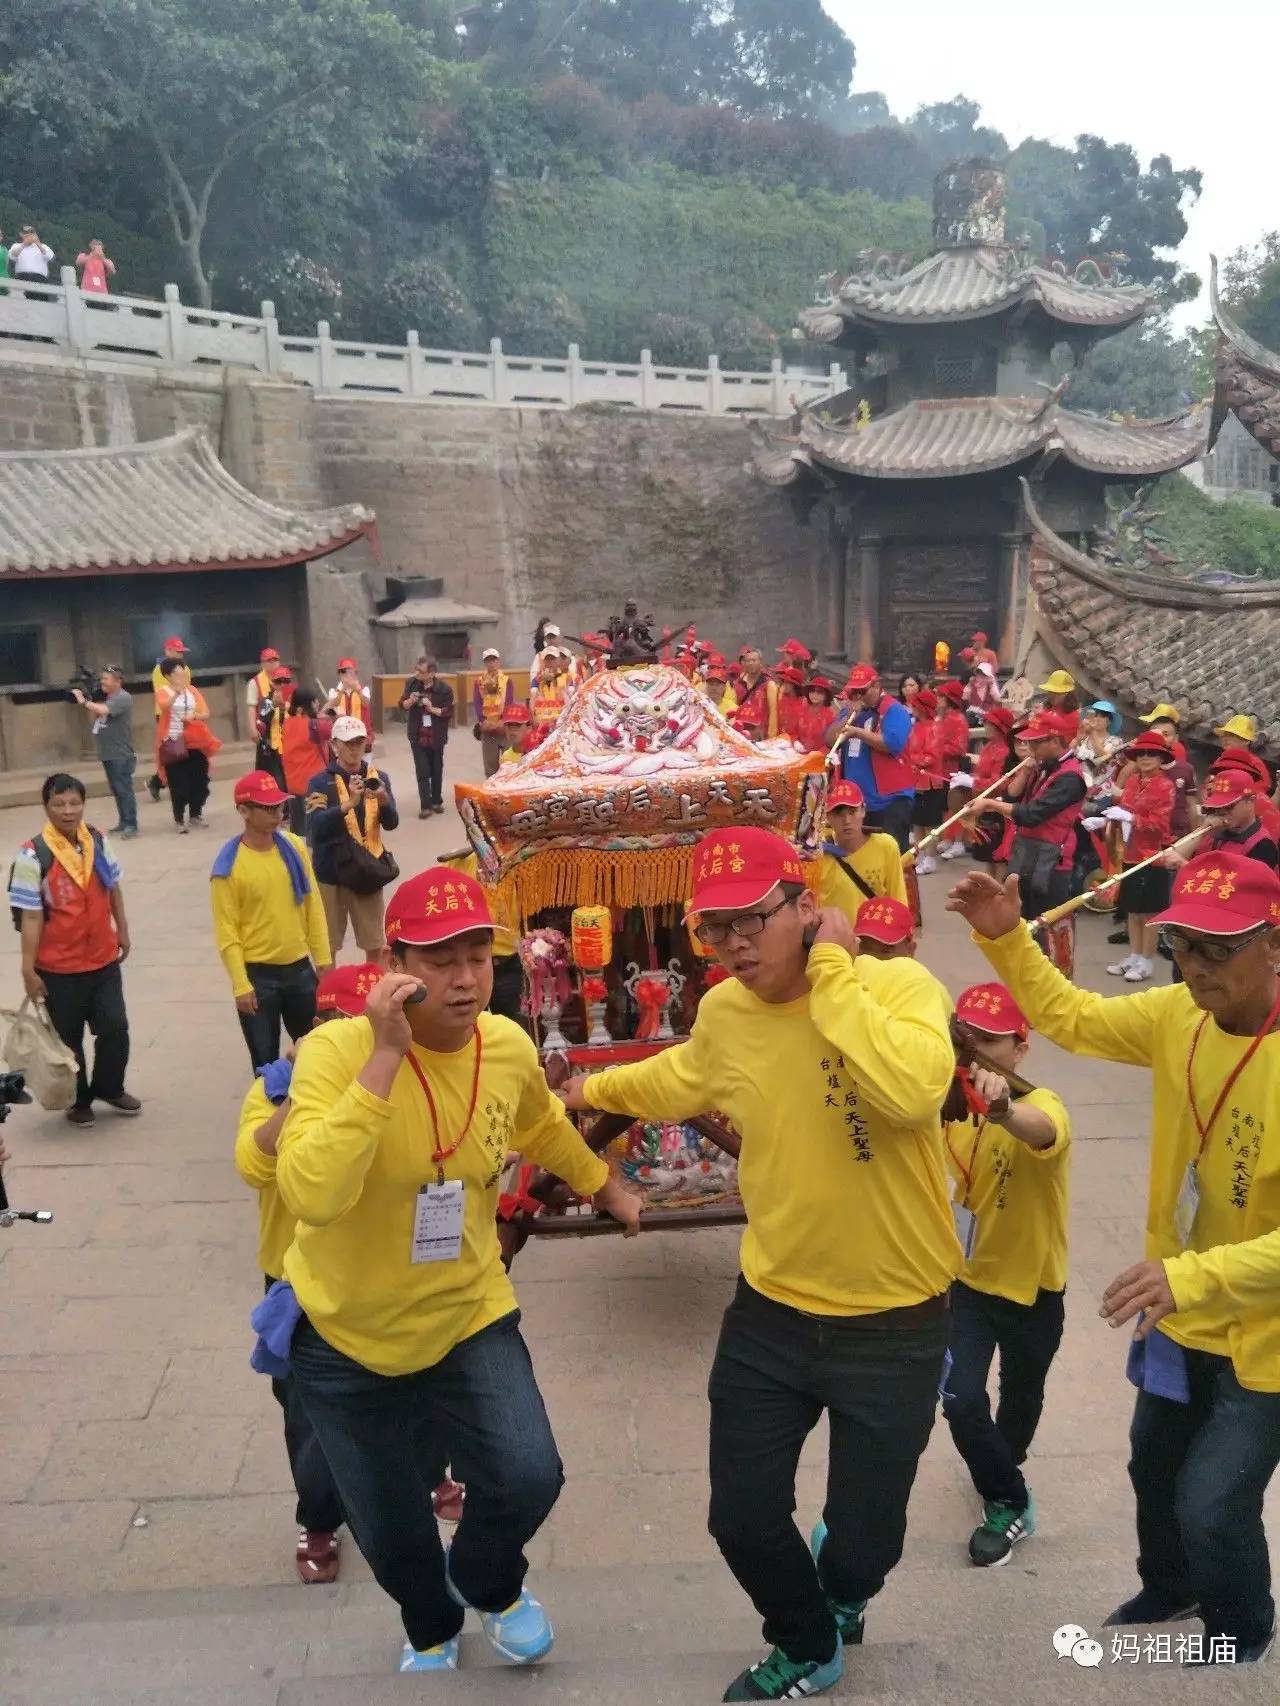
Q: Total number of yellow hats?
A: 3